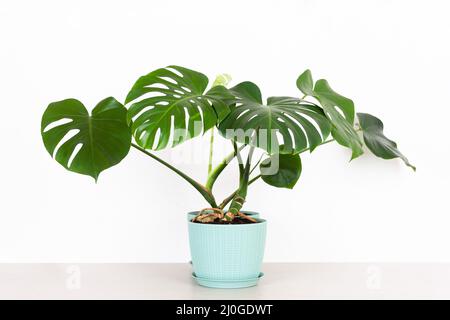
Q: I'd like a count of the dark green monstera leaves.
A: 6